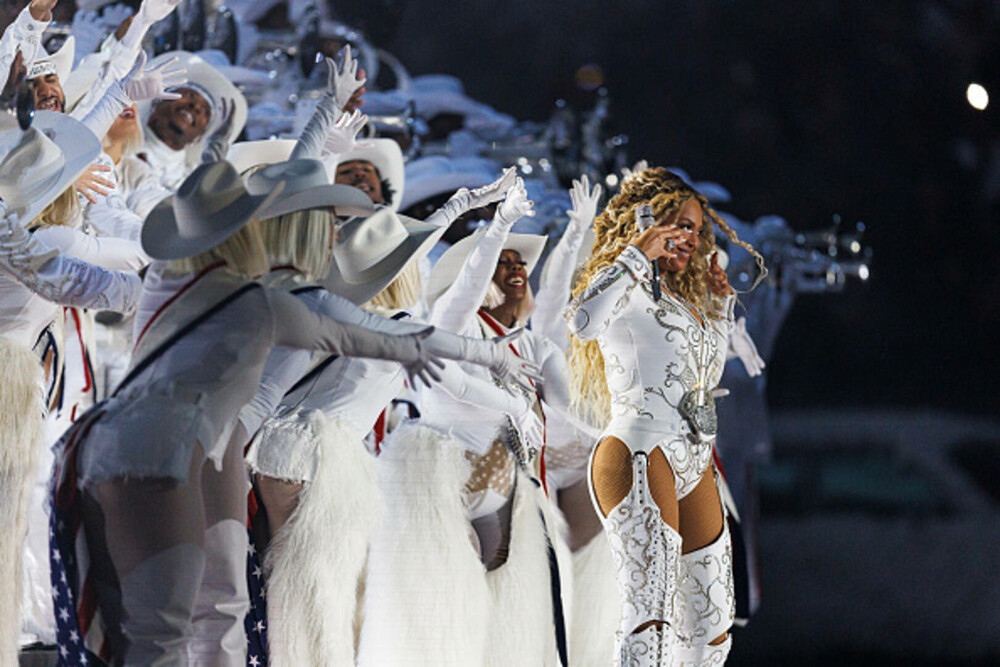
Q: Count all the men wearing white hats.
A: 3